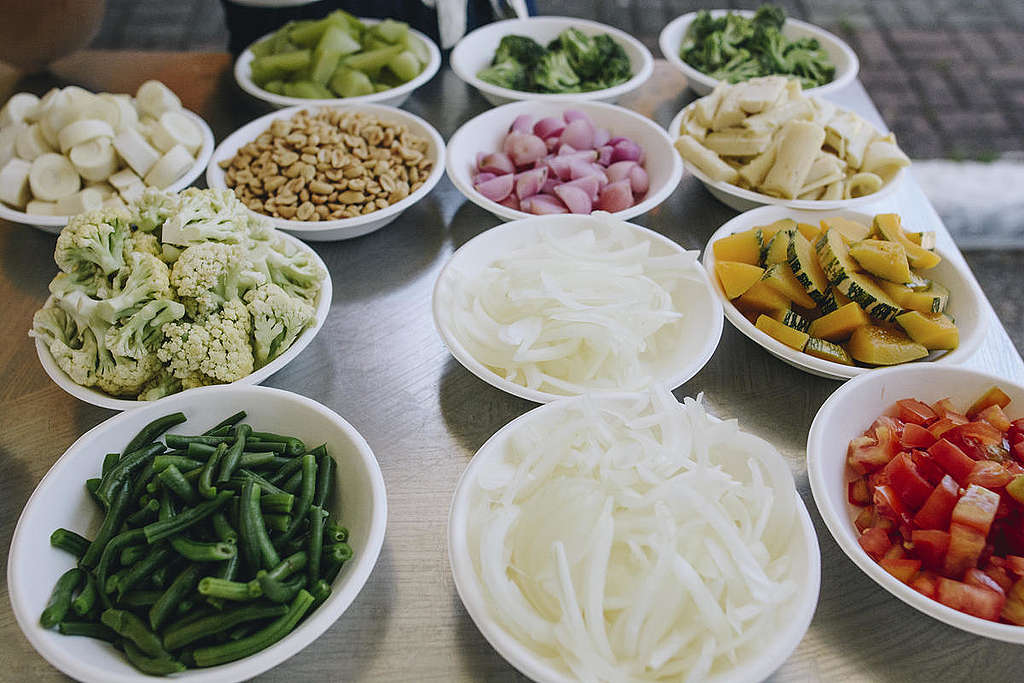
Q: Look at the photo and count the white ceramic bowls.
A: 13